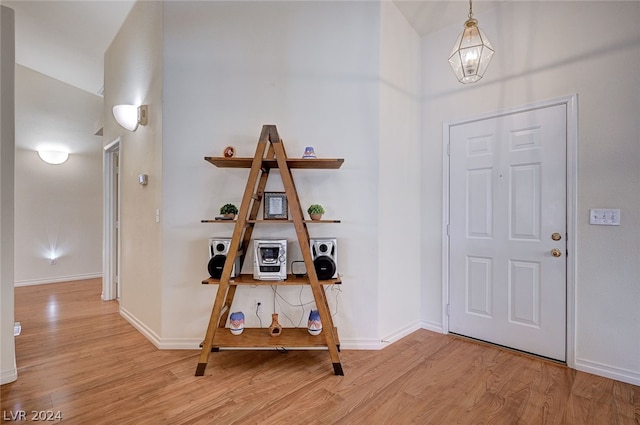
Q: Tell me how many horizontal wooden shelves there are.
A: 4